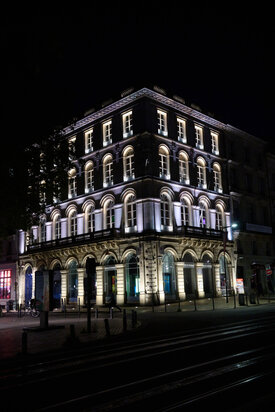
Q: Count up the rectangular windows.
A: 8